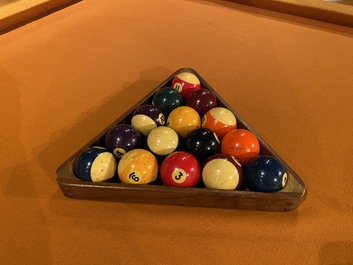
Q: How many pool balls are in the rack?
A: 15